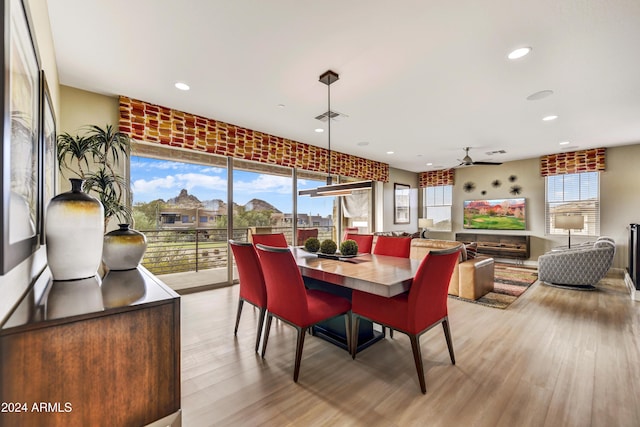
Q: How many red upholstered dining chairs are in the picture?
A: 6